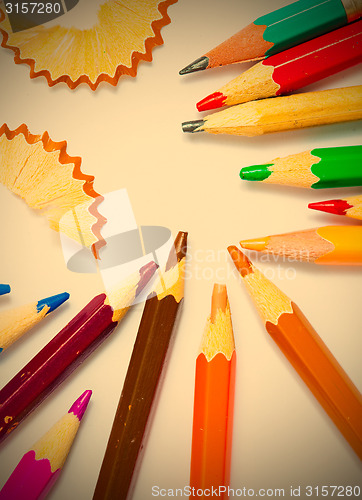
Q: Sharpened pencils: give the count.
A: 13